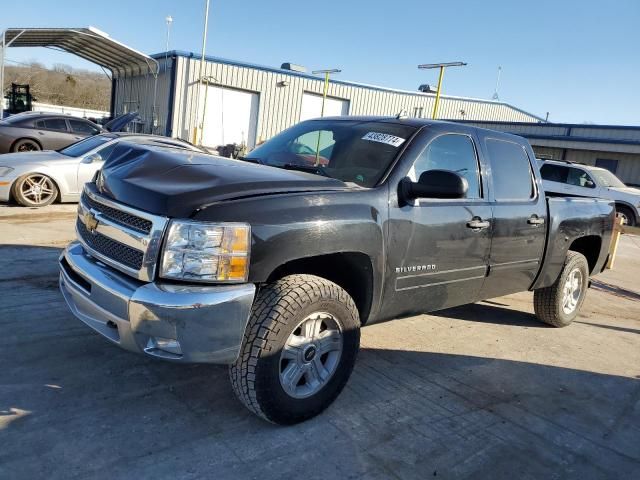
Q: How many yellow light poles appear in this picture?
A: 2